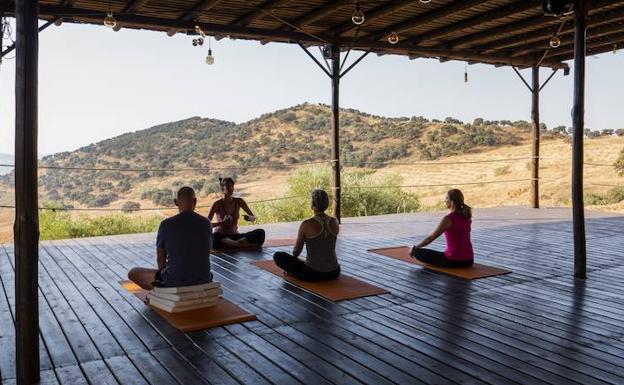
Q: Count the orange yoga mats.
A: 4